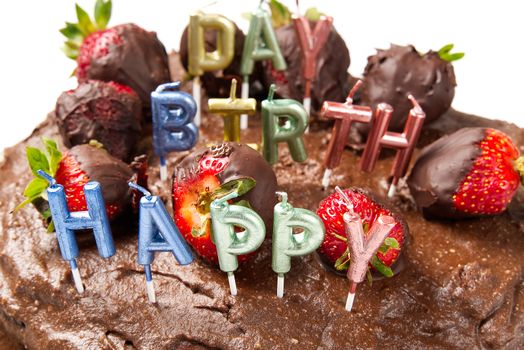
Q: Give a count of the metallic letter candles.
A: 13